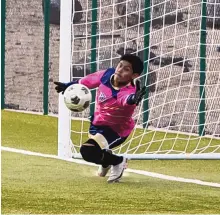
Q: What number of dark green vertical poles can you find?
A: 5